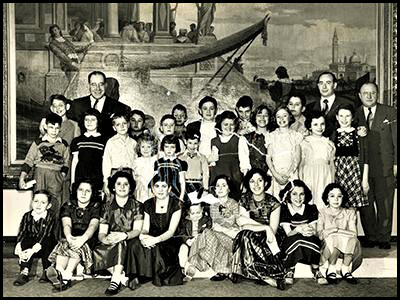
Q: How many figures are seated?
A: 9